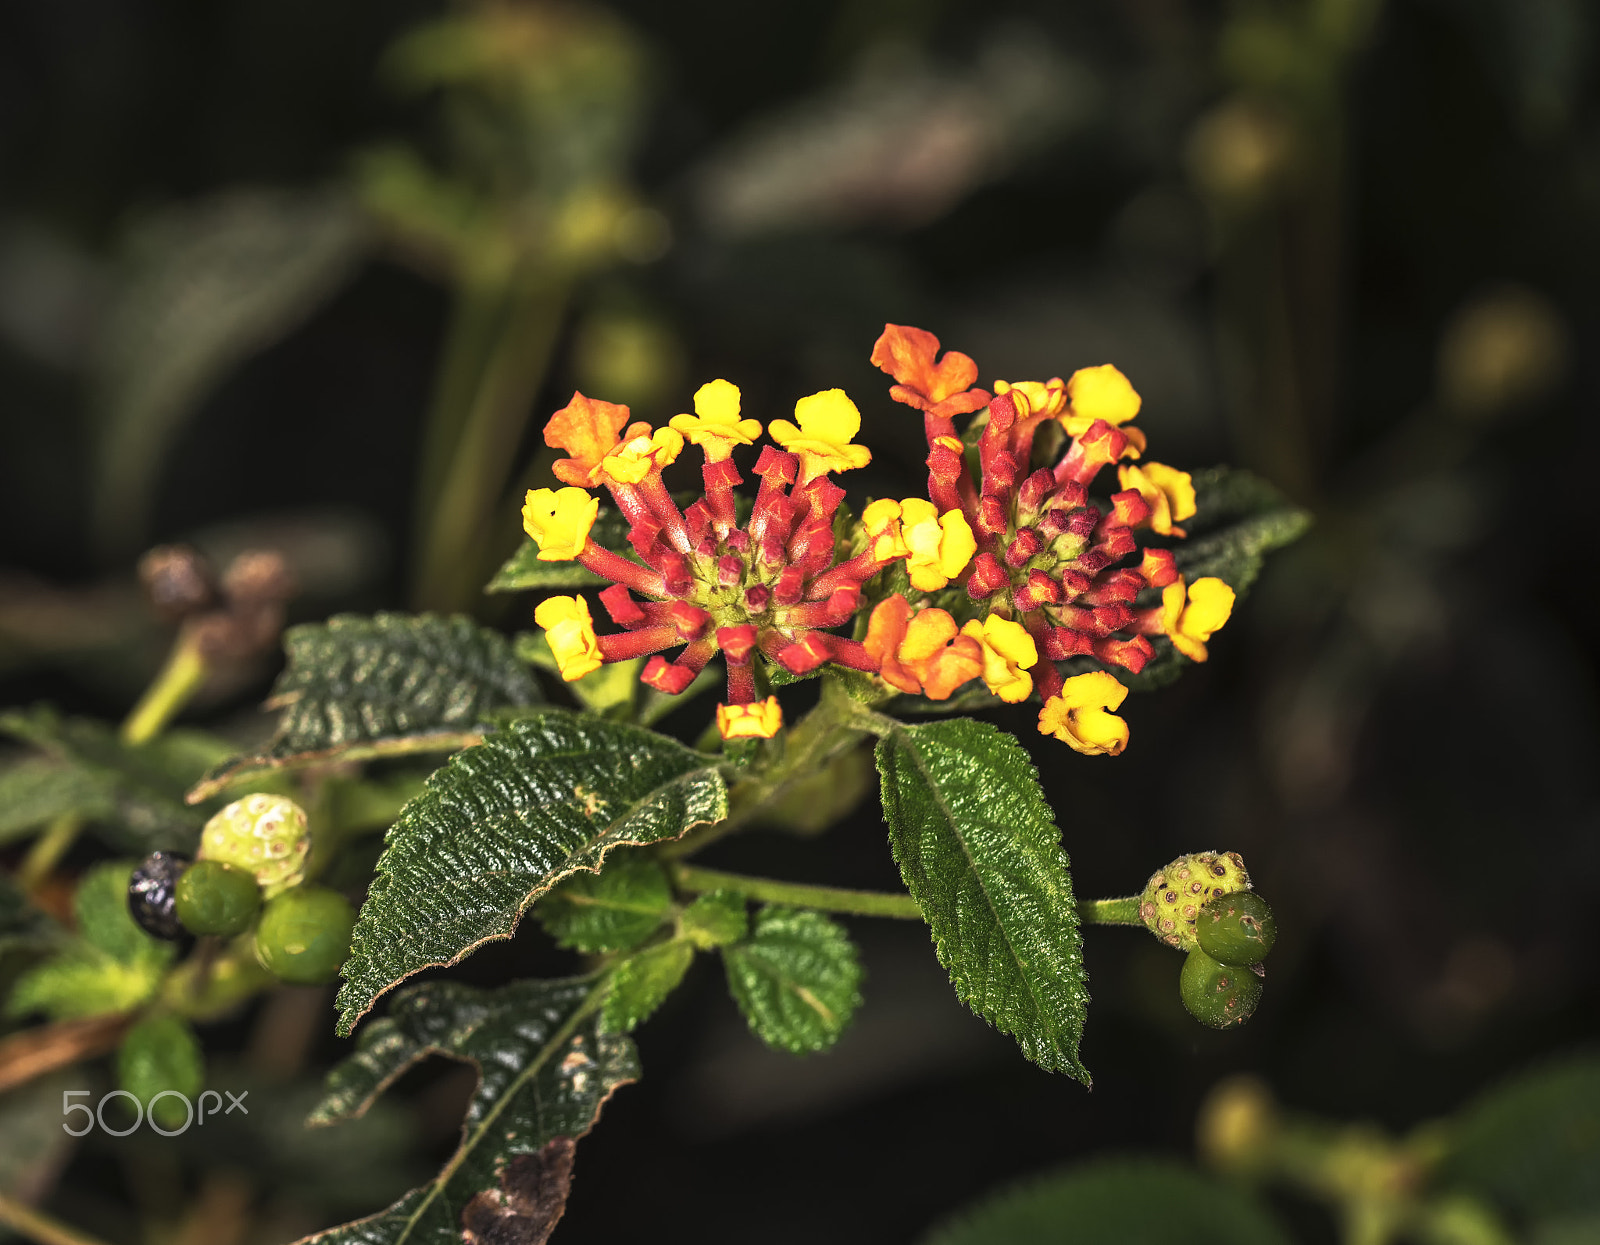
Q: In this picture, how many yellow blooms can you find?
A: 14